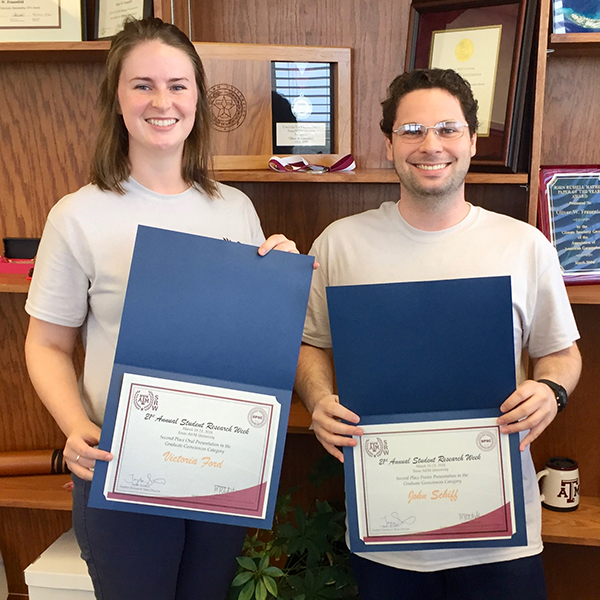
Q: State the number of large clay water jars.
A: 0